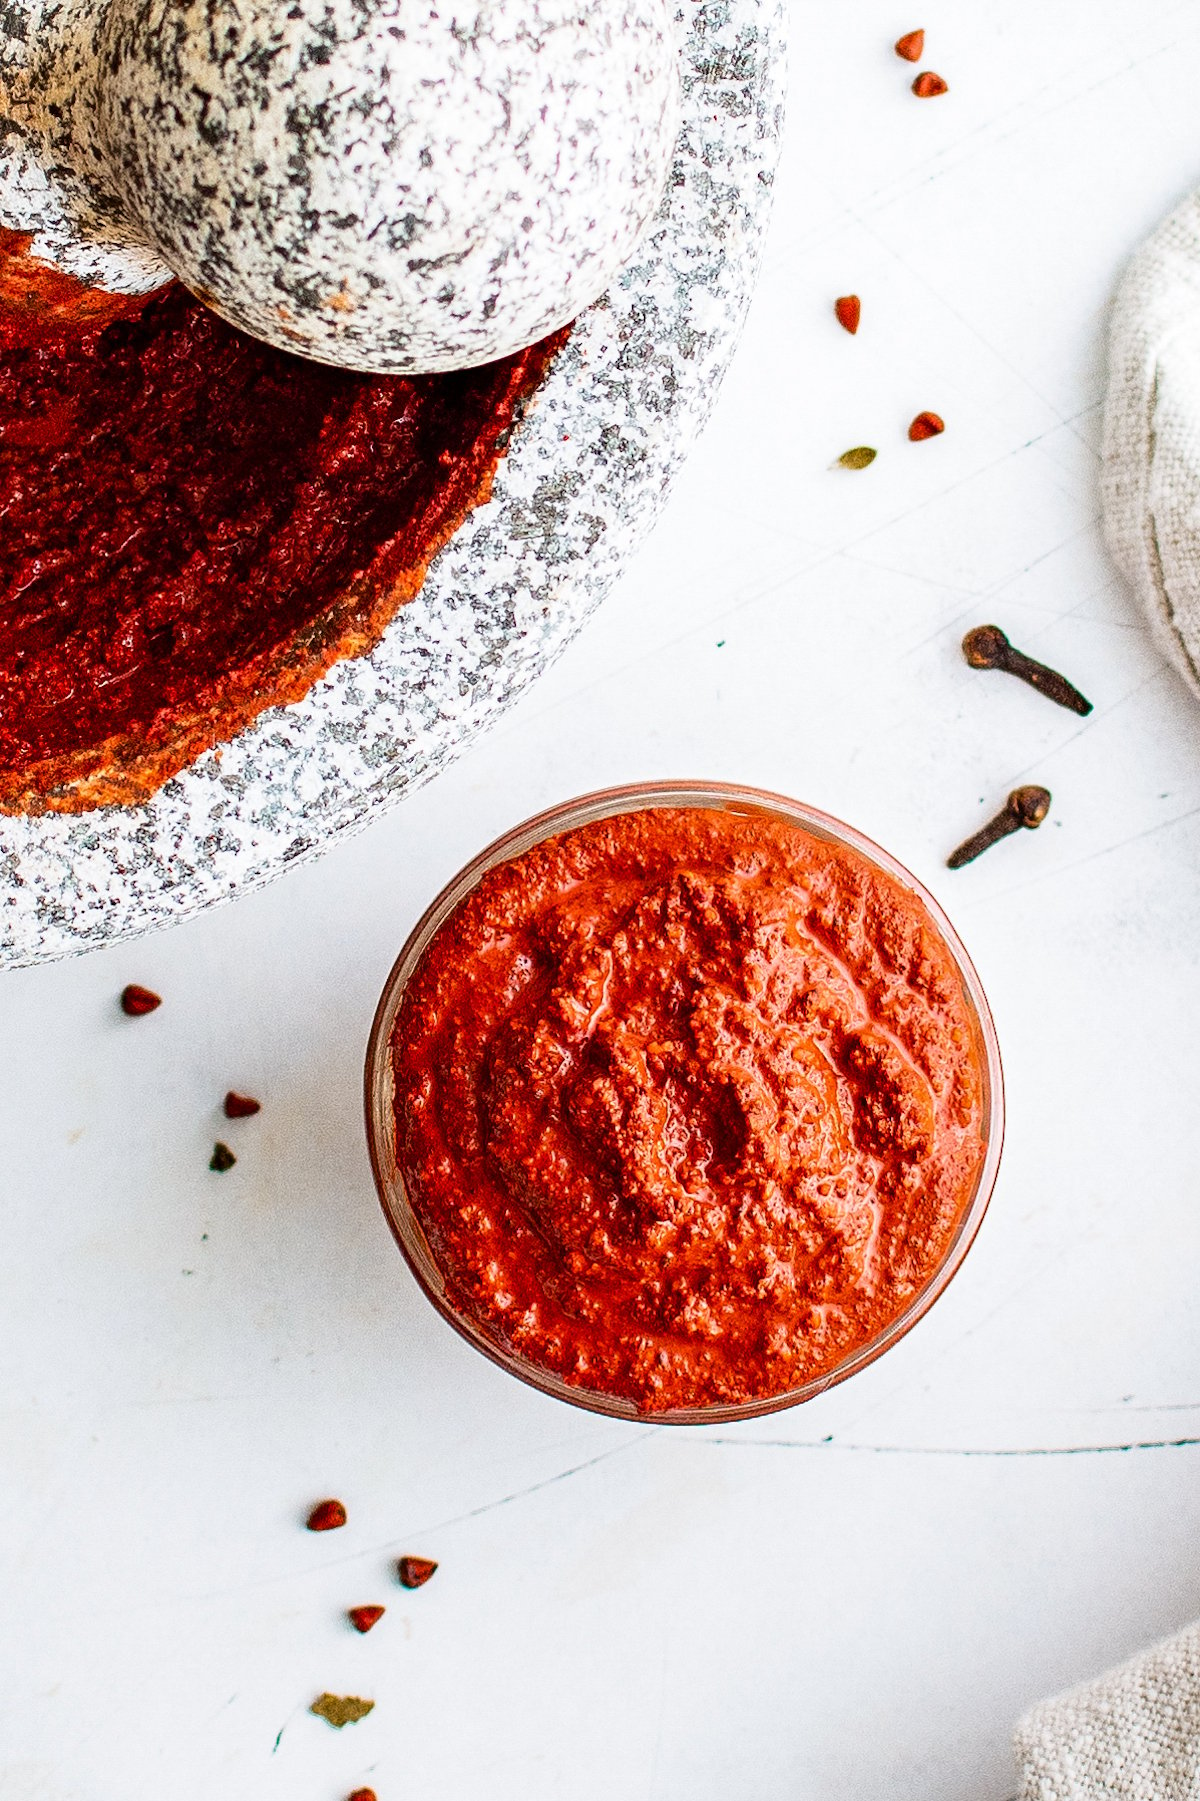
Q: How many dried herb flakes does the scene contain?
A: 3